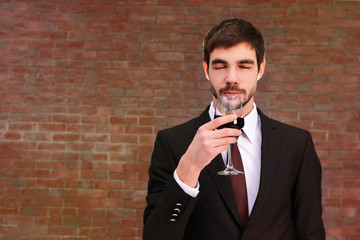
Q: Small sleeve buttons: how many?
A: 4